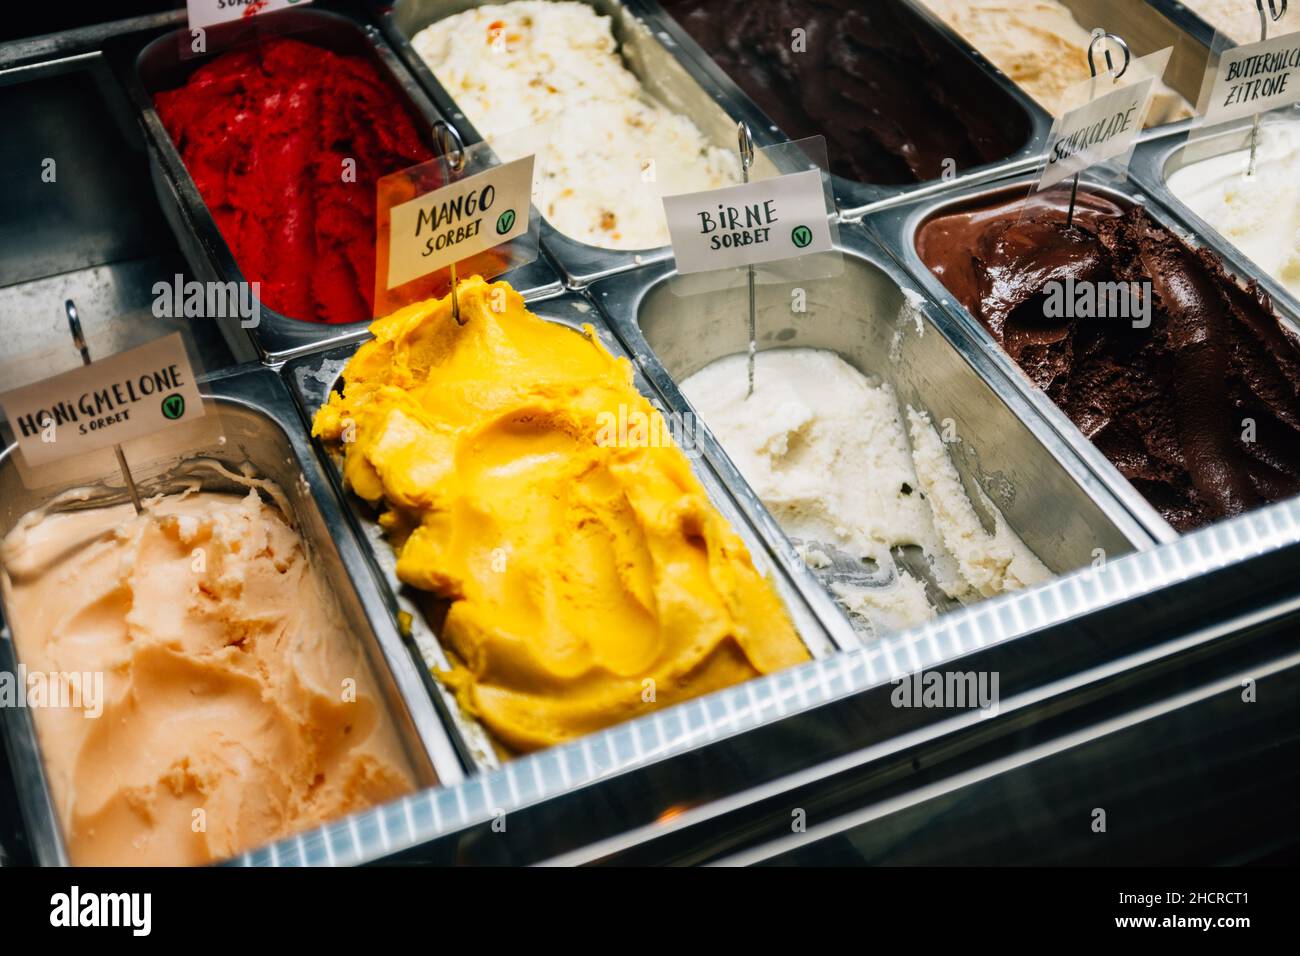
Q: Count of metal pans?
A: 10